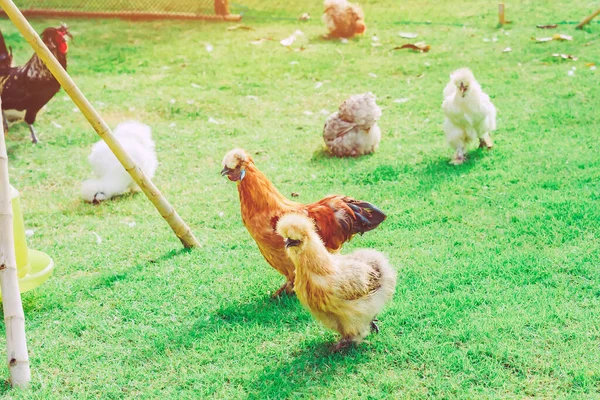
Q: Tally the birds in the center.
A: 2